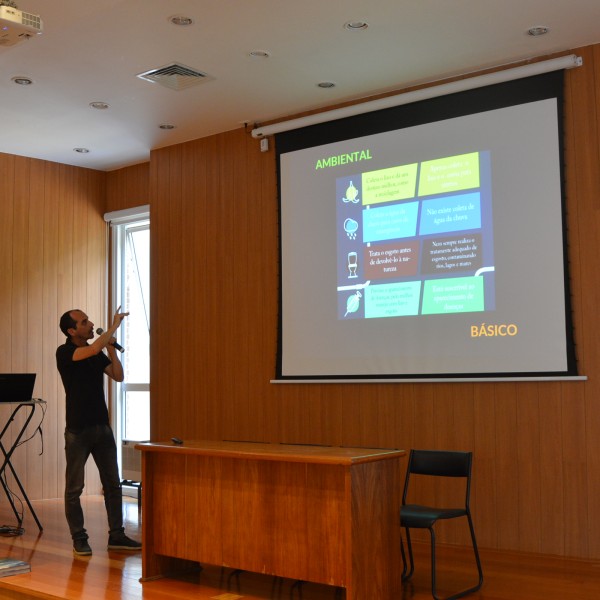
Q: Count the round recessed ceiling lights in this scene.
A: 9